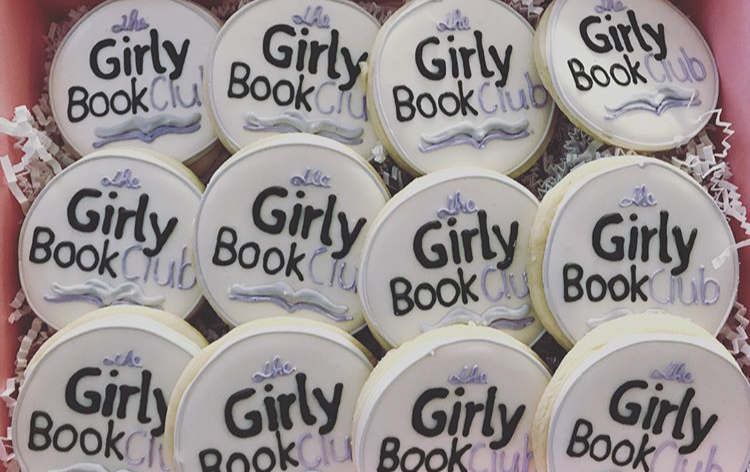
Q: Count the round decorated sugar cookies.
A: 12